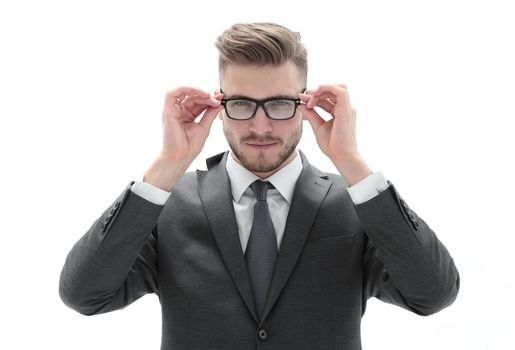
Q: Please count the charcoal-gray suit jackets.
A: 1